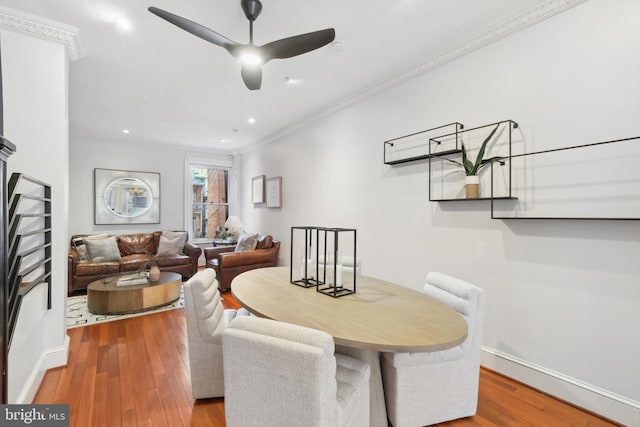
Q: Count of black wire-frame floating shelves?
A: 3